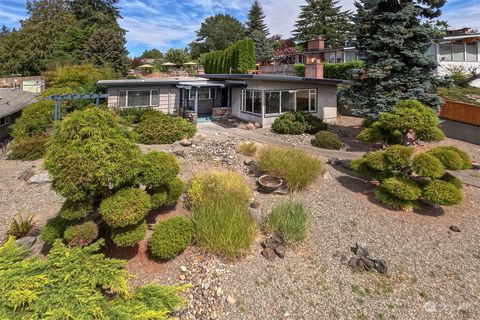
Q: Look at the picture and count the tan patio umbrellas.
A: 3